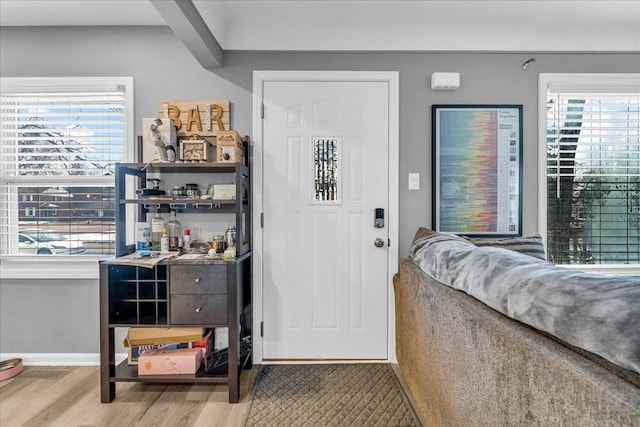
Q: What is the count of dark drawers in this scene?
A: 2